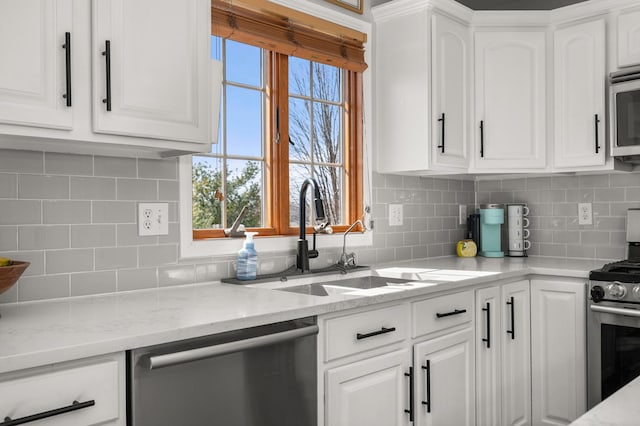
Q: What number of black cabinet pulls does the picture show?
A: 12